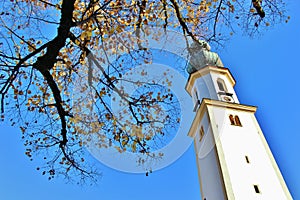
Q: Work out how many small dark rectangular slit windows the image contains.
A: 2